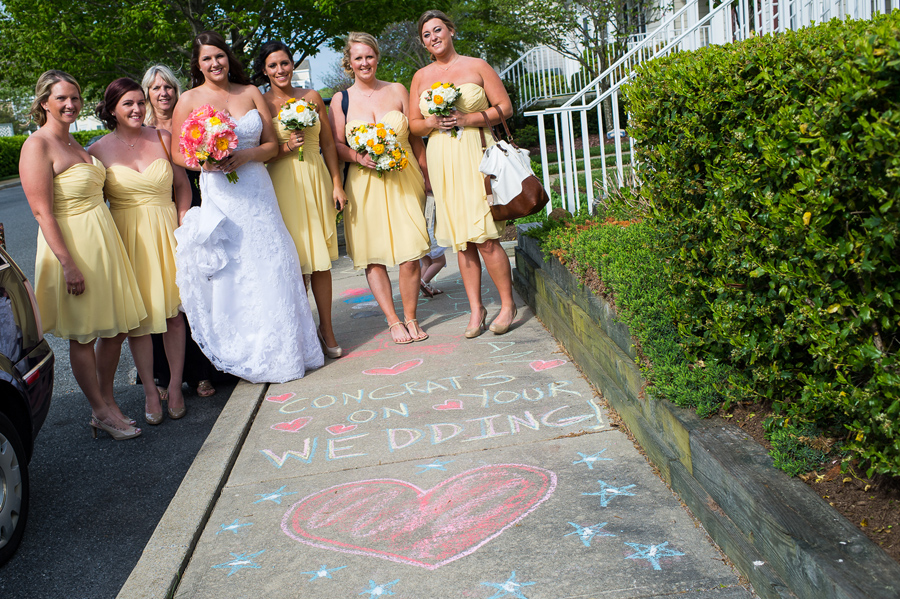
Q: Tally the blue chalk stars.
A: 11